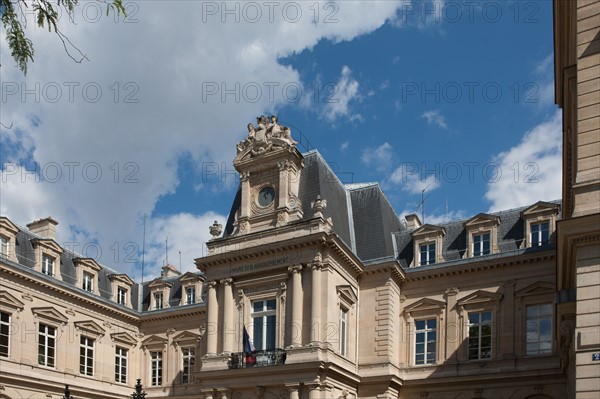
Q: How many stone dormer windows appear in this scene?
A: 9